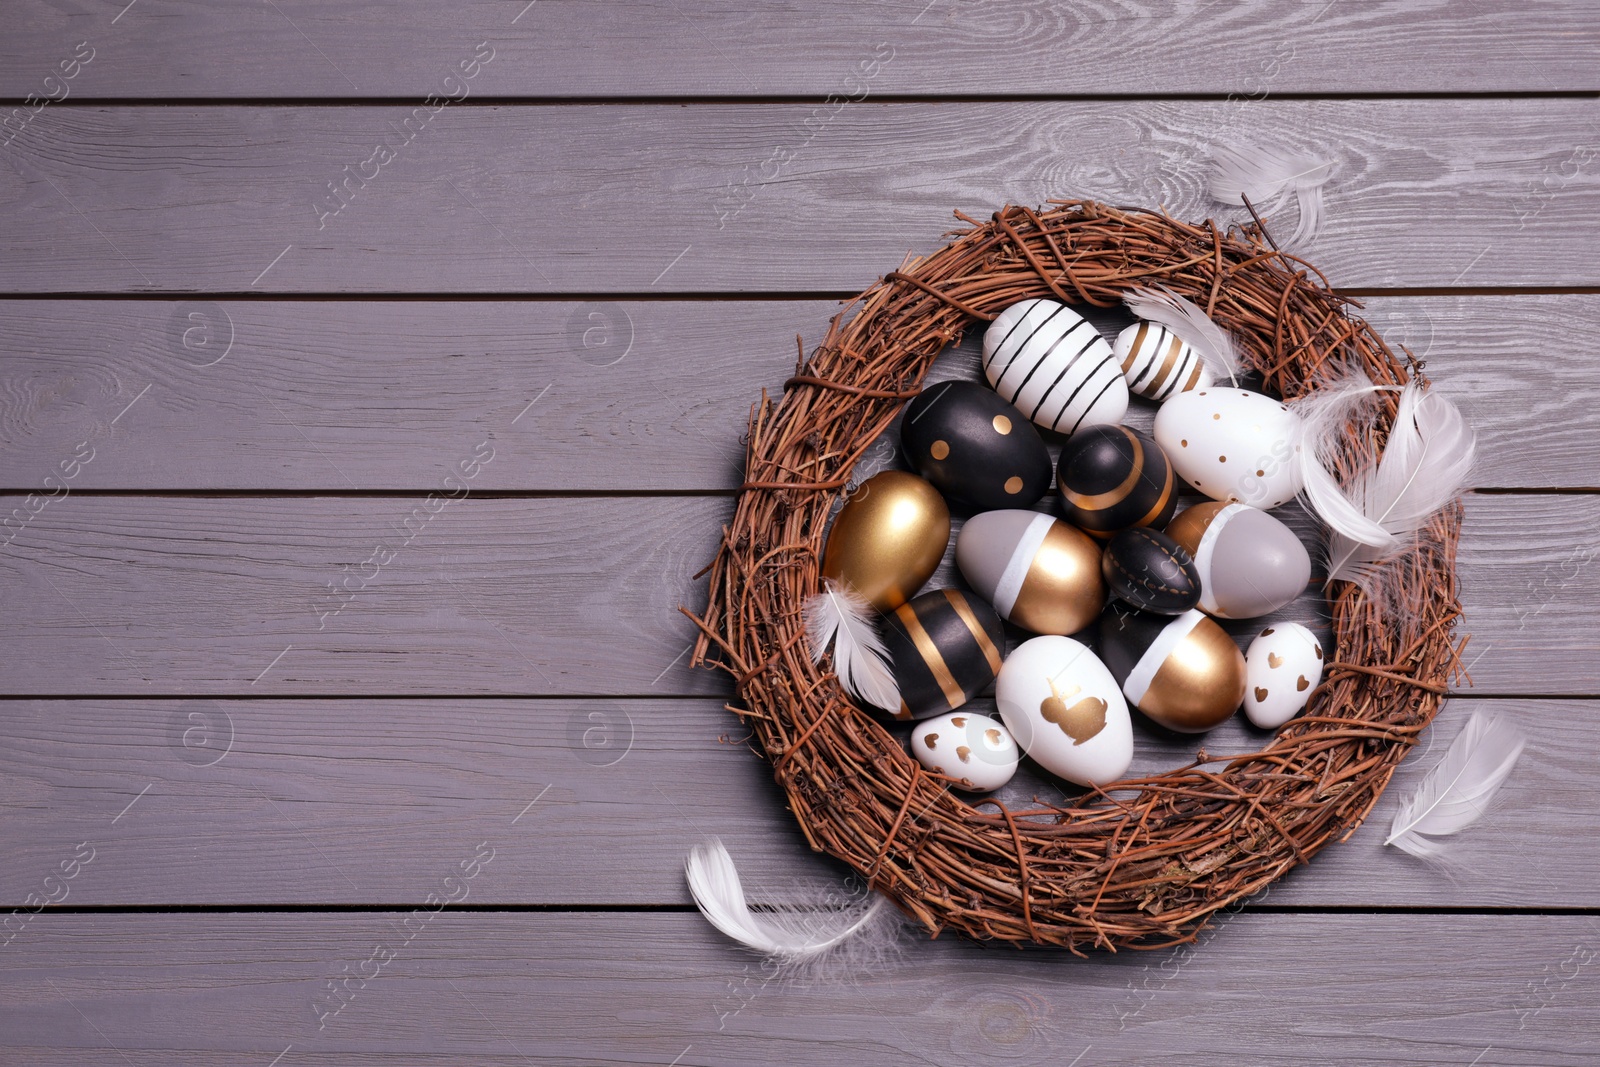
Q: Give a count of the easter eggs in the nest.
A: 14